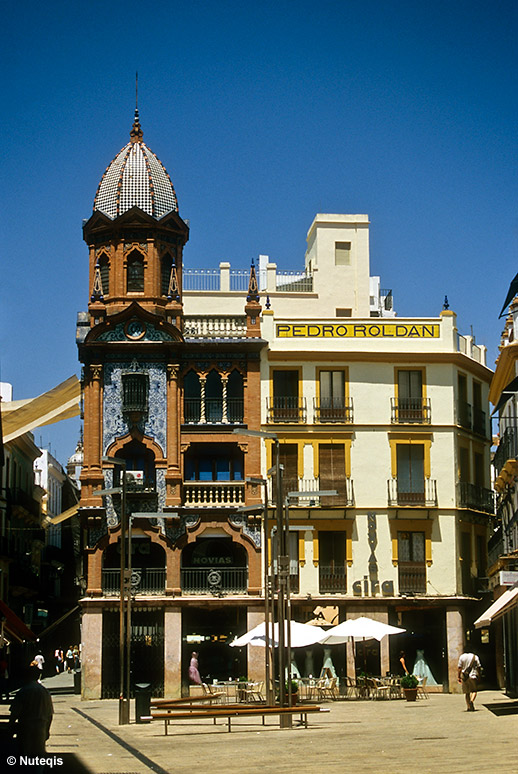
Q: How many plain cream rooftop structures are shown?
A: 1